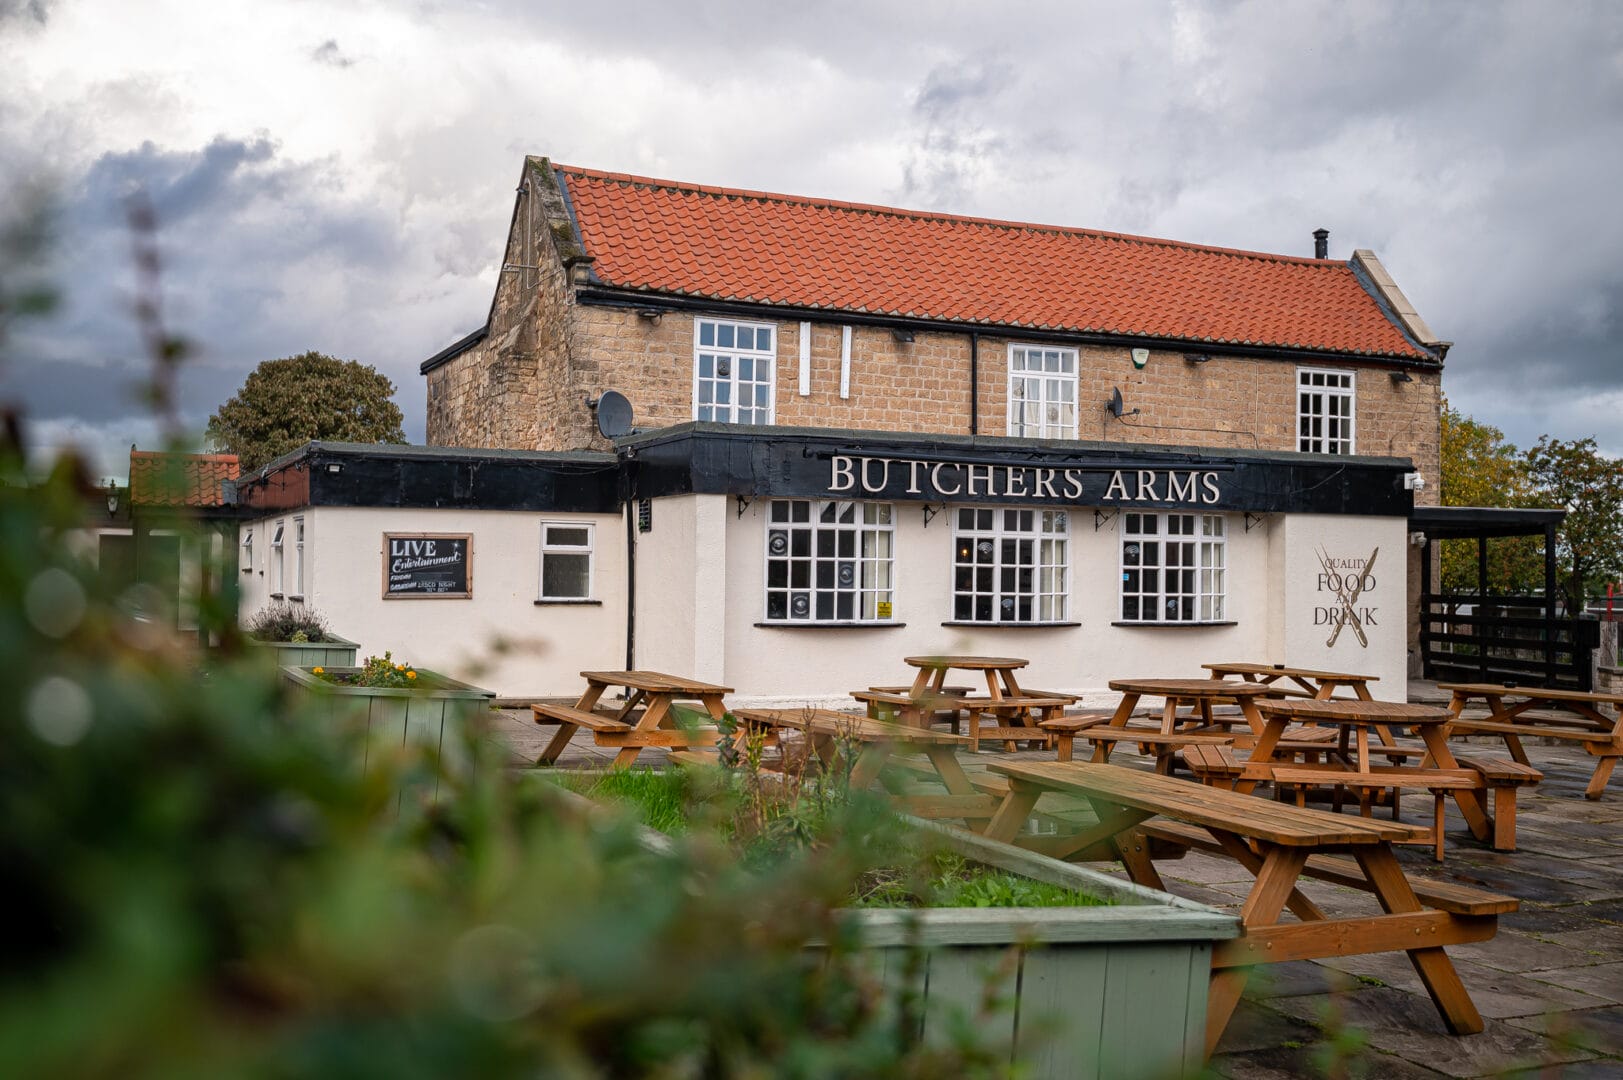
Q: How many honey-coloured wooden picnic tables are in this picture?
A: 8